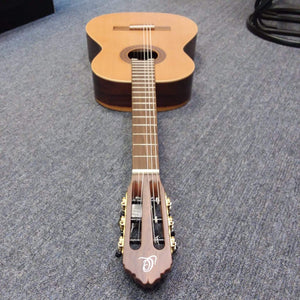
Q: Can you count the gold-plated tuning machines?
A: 6